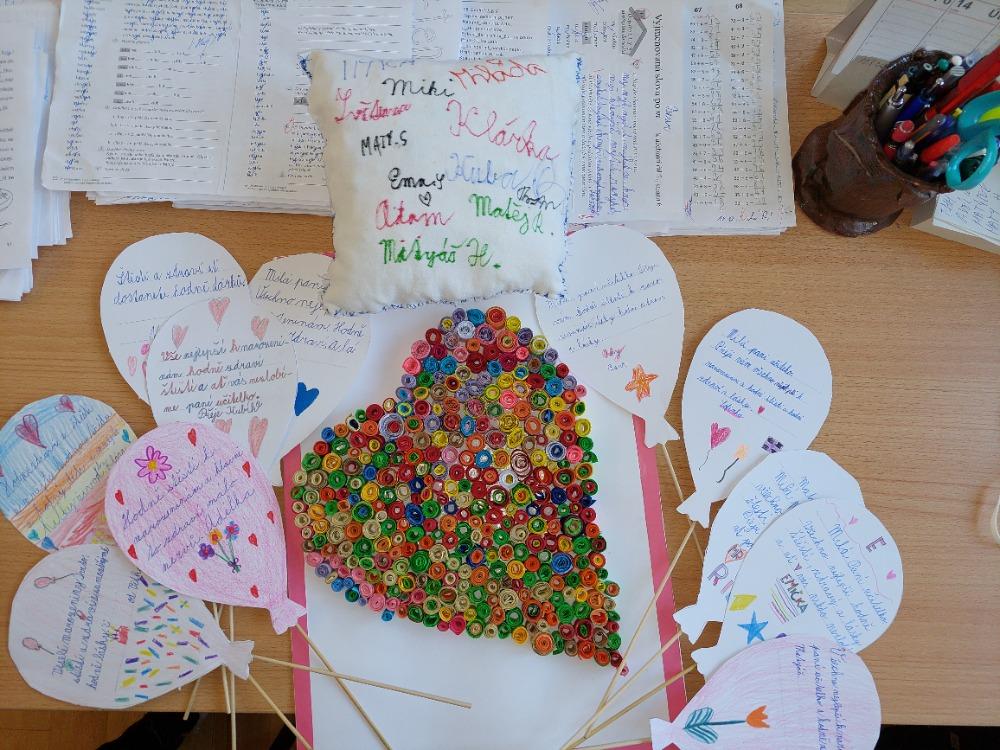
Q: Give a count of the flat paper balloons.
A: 11